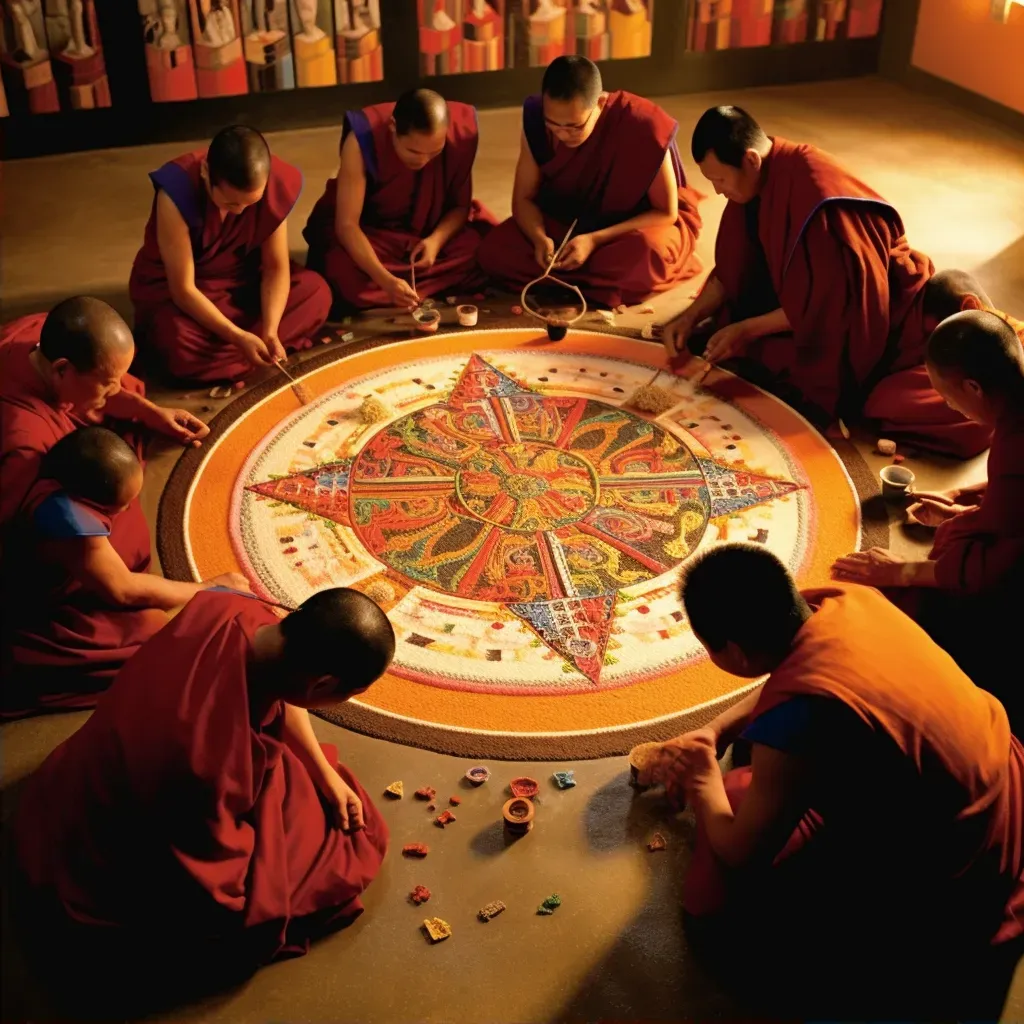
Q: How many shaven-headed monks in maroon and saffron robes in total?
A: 10